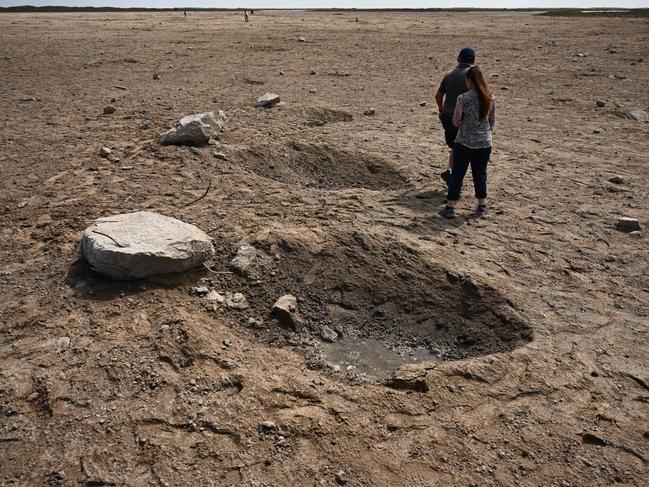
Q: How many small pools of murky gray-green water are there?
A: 1